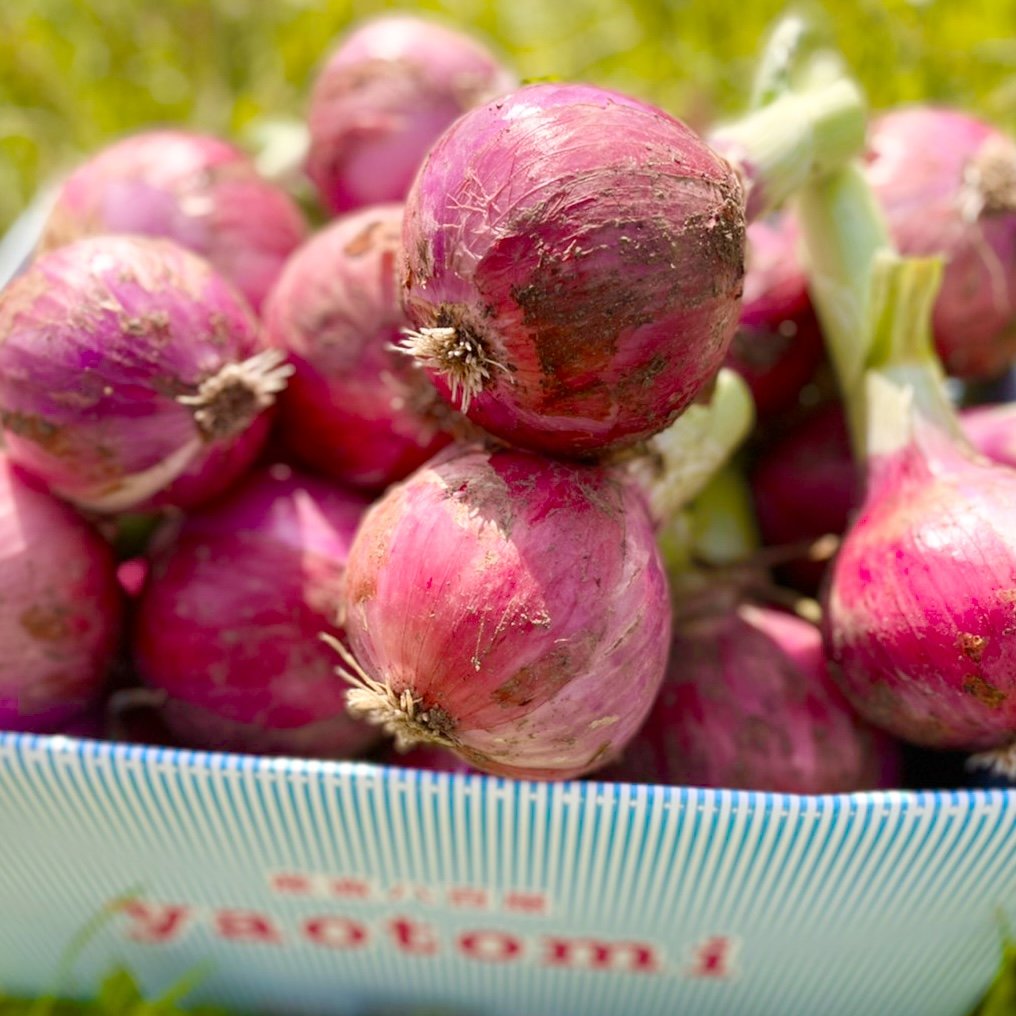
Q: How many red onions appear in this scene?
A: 14